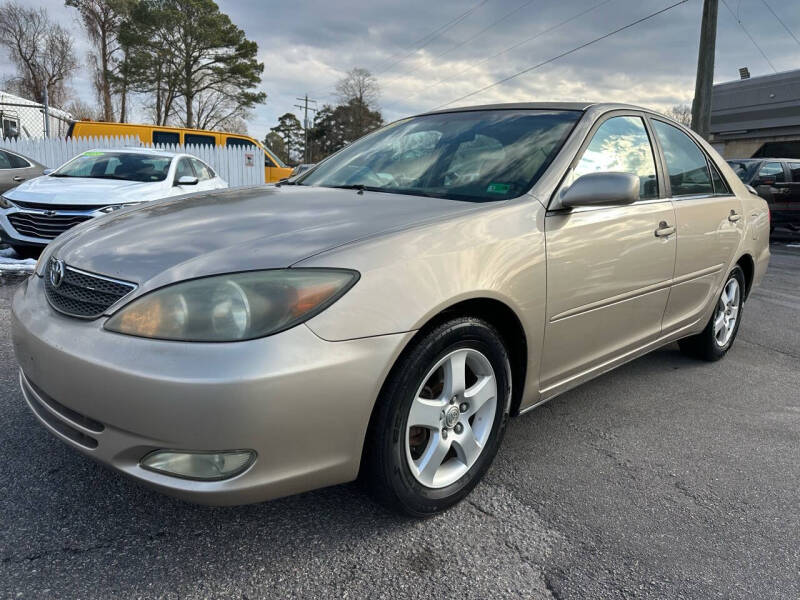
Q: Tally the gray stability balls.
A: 0